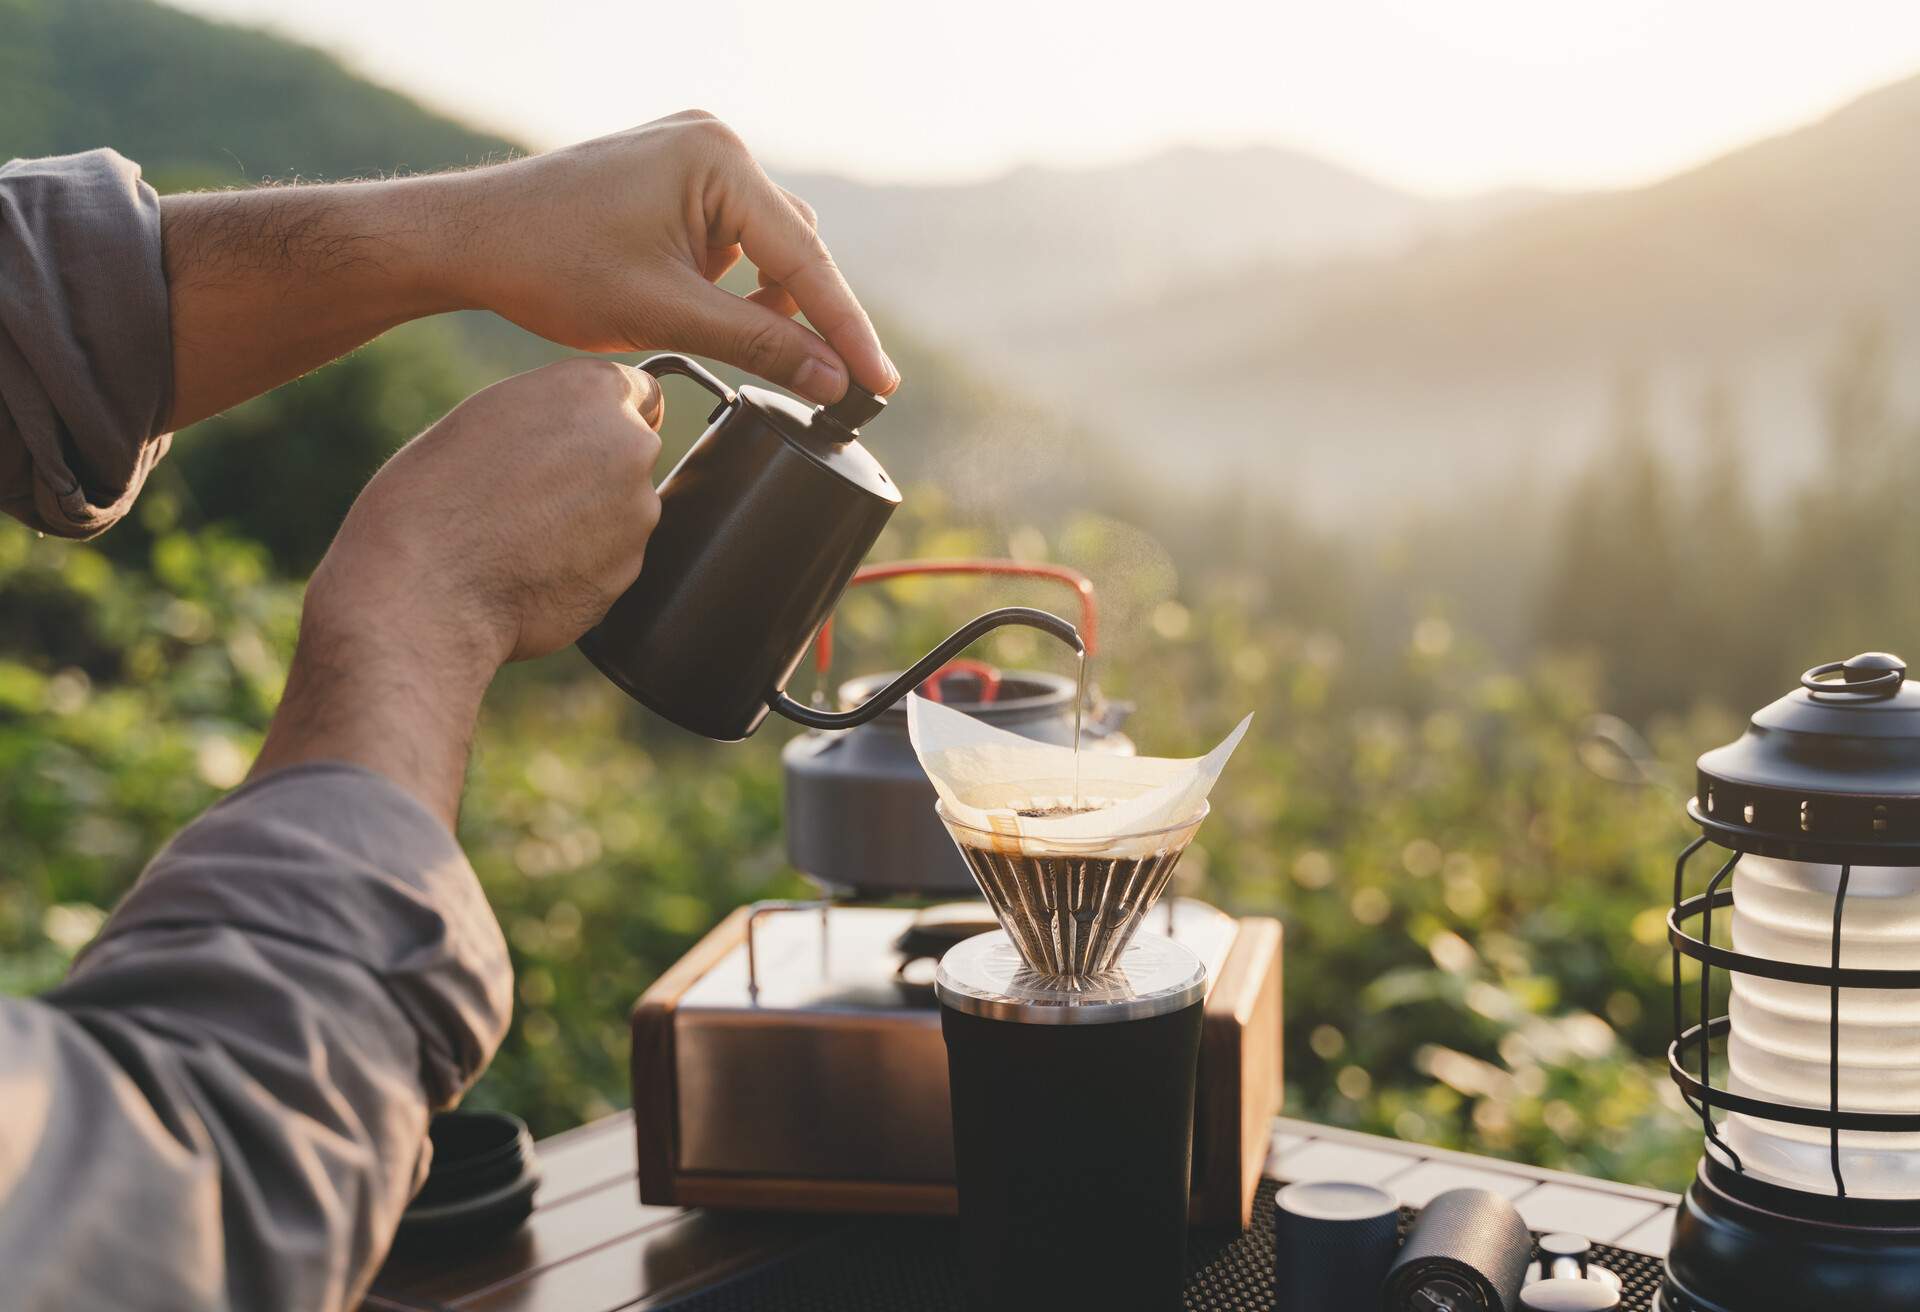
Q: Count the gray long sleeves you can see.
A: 2